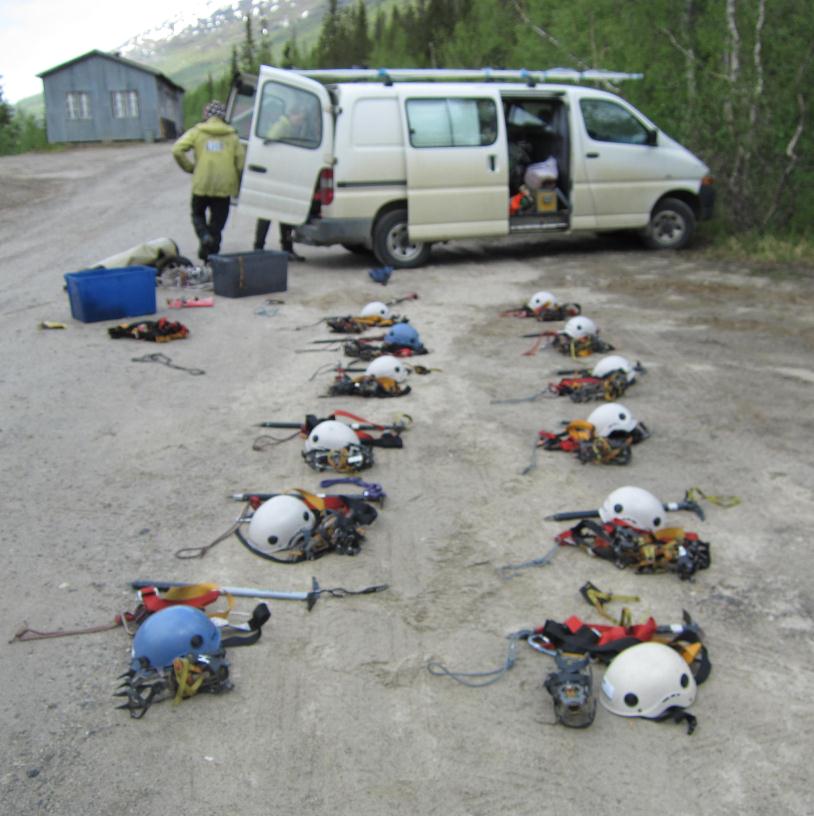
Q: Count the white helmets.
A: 10